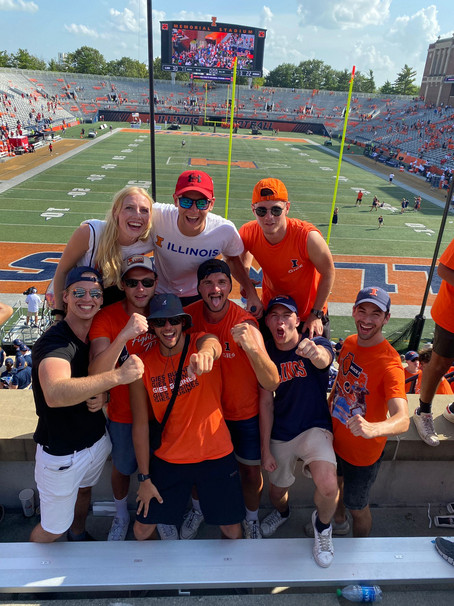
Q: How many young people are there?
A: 9